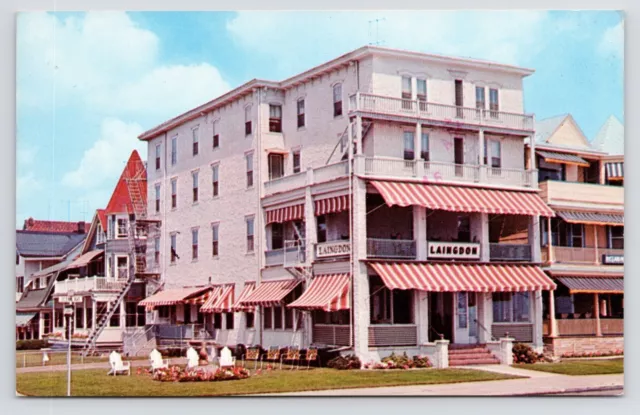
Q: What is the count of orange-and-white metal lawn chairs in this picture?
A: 4